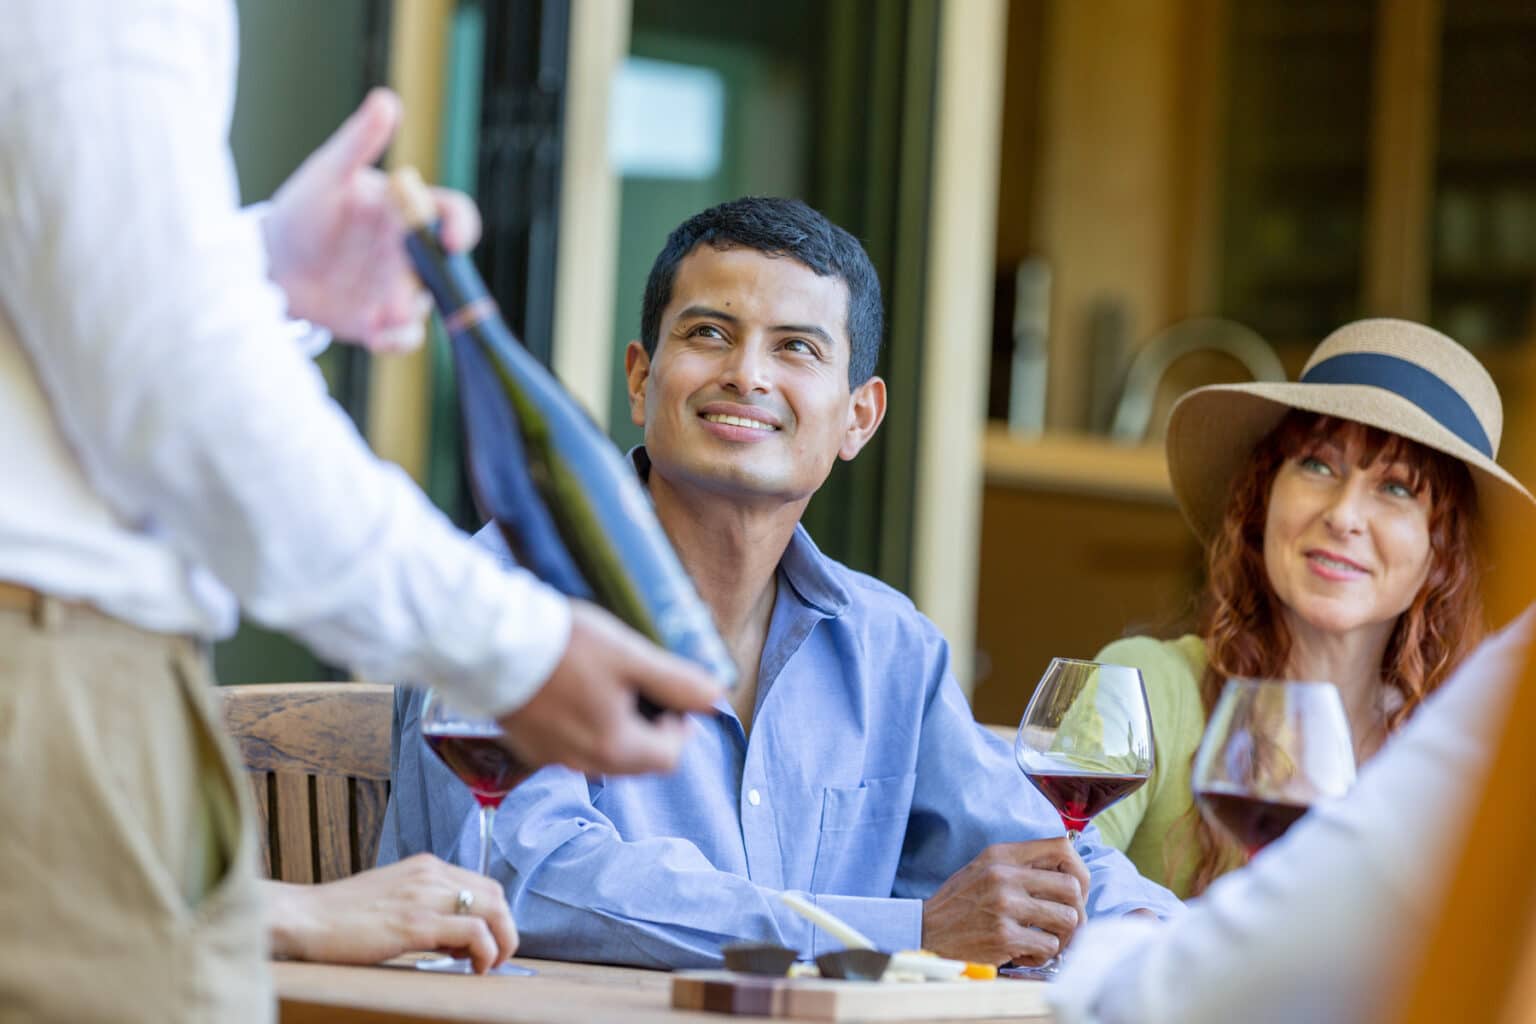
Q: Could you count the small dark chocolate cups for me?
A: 2